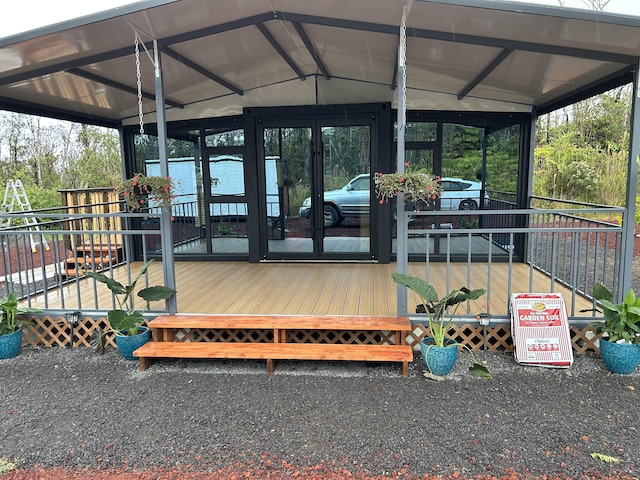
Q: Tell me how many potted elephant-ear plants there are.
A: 2